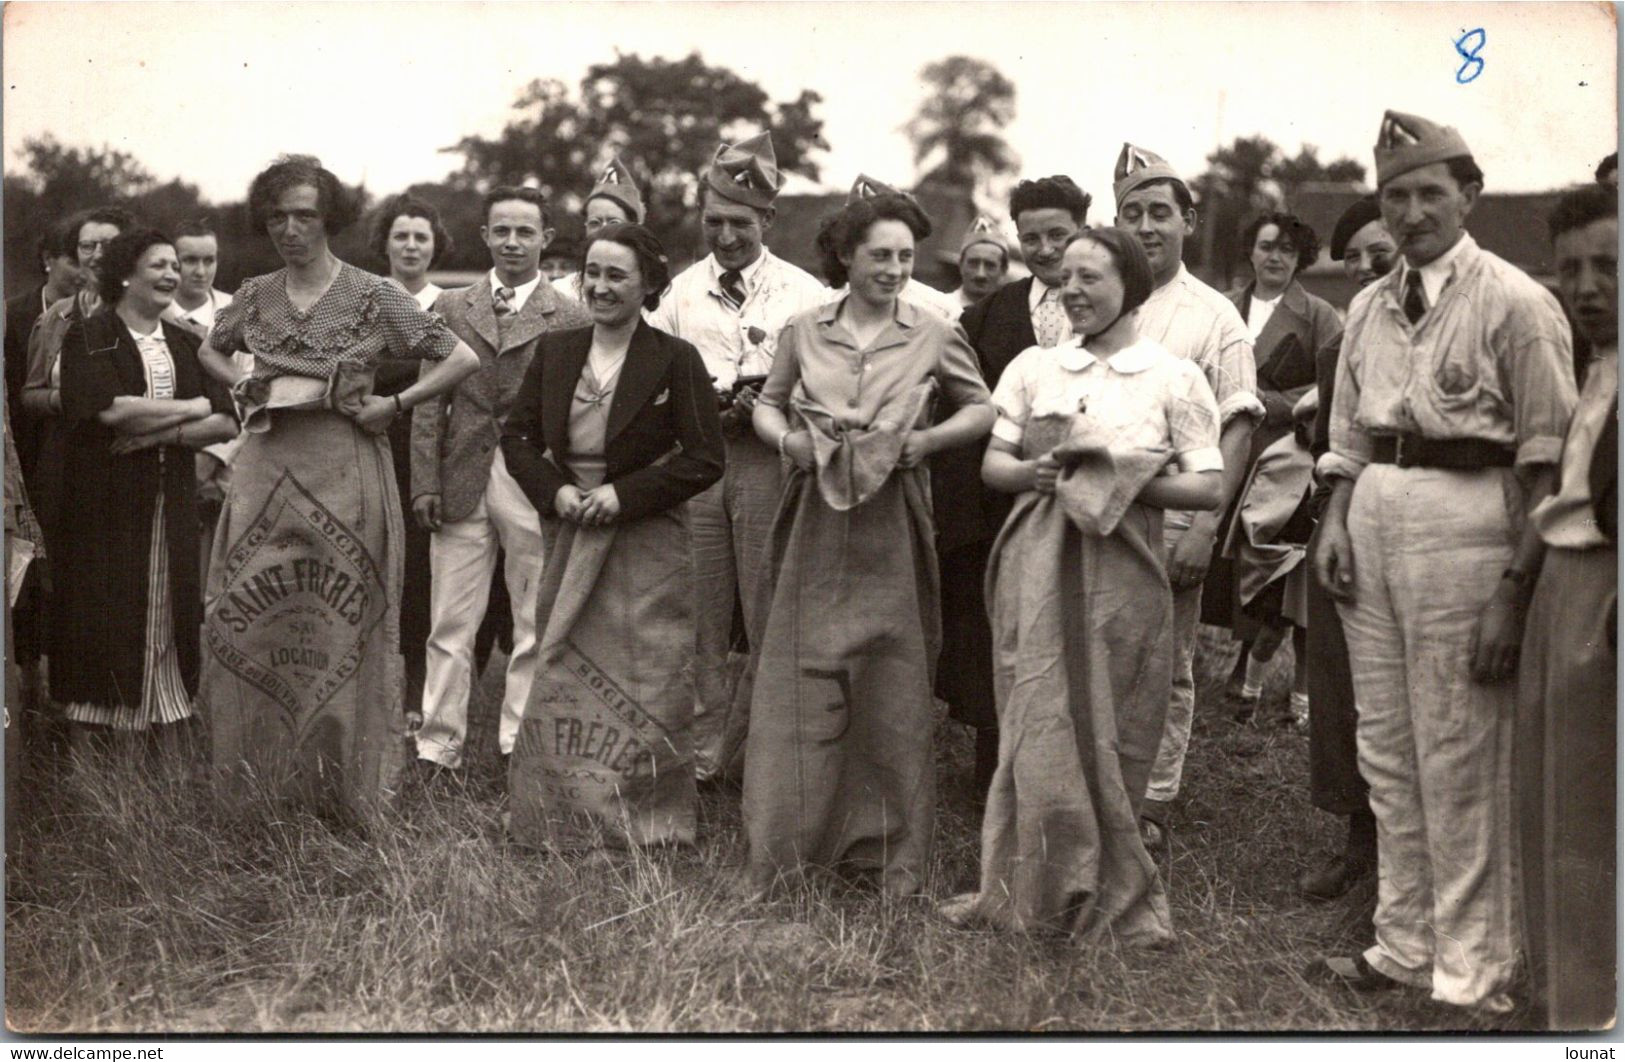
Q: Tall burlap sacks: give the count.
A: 4